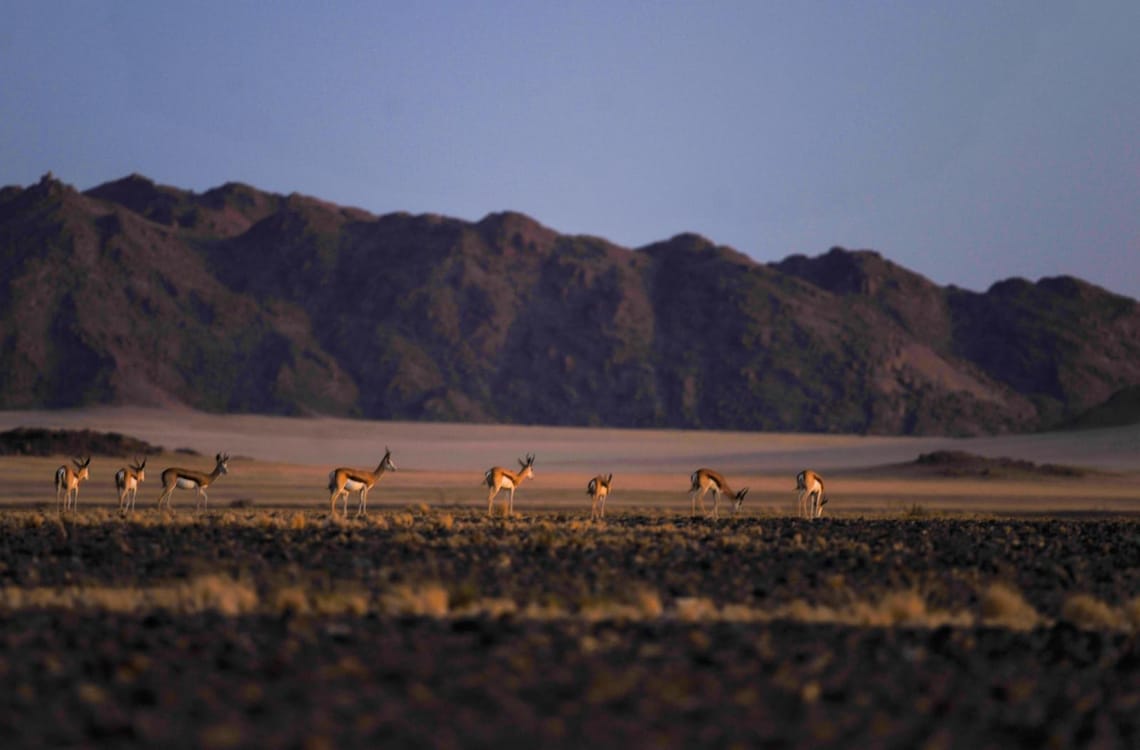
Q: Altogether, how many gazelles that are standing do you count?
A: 8